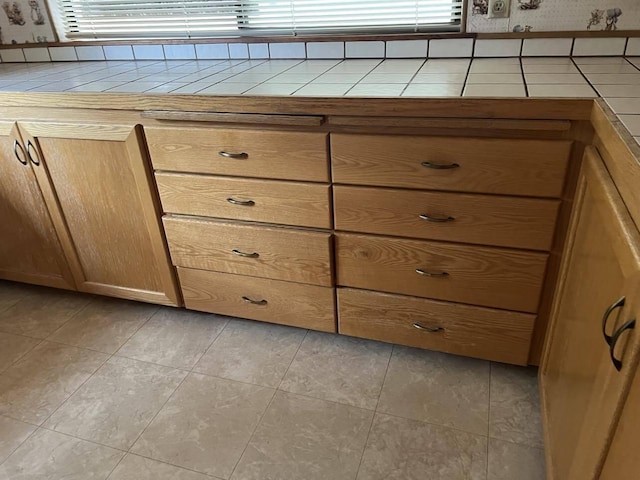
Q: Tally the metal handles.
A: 12